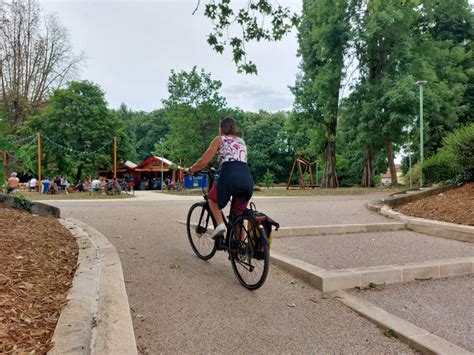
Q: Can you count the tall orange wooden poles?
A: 3